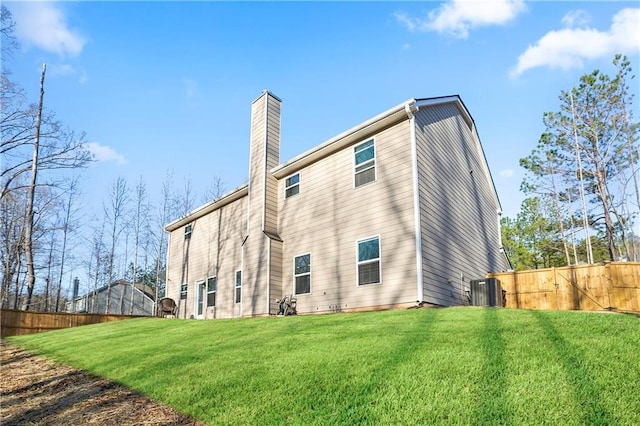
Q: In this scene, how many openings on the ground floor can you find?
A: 6